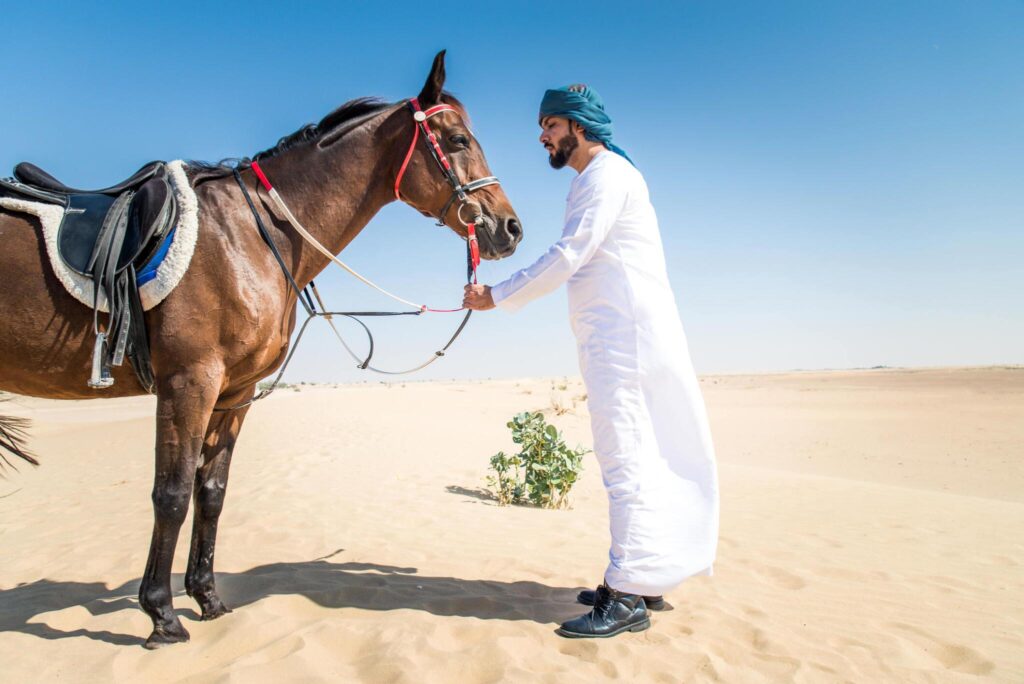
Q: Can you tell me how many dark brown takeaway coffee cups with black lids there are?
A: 0